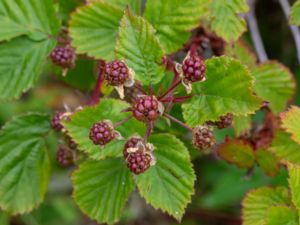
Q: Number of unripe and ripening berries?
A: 11